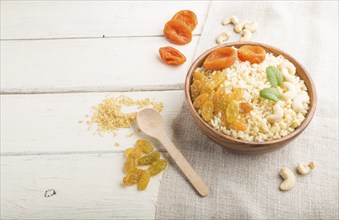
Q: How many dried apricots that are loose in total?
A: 3